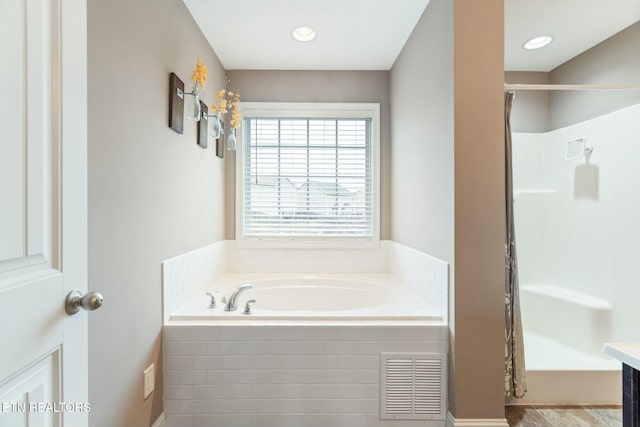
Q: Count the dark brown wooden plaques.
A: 3